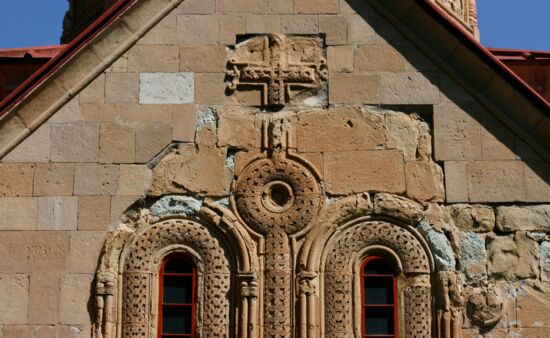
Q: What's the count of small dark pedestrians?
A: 0